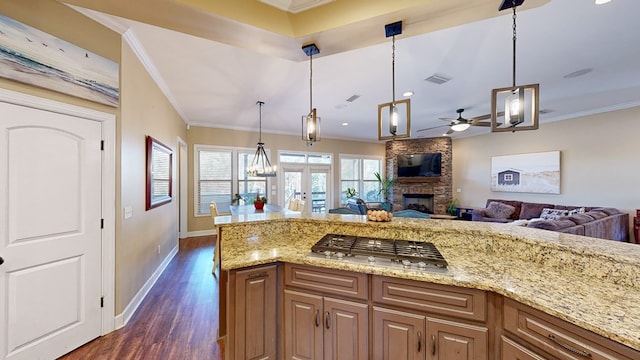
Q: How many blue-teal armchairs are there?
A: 2